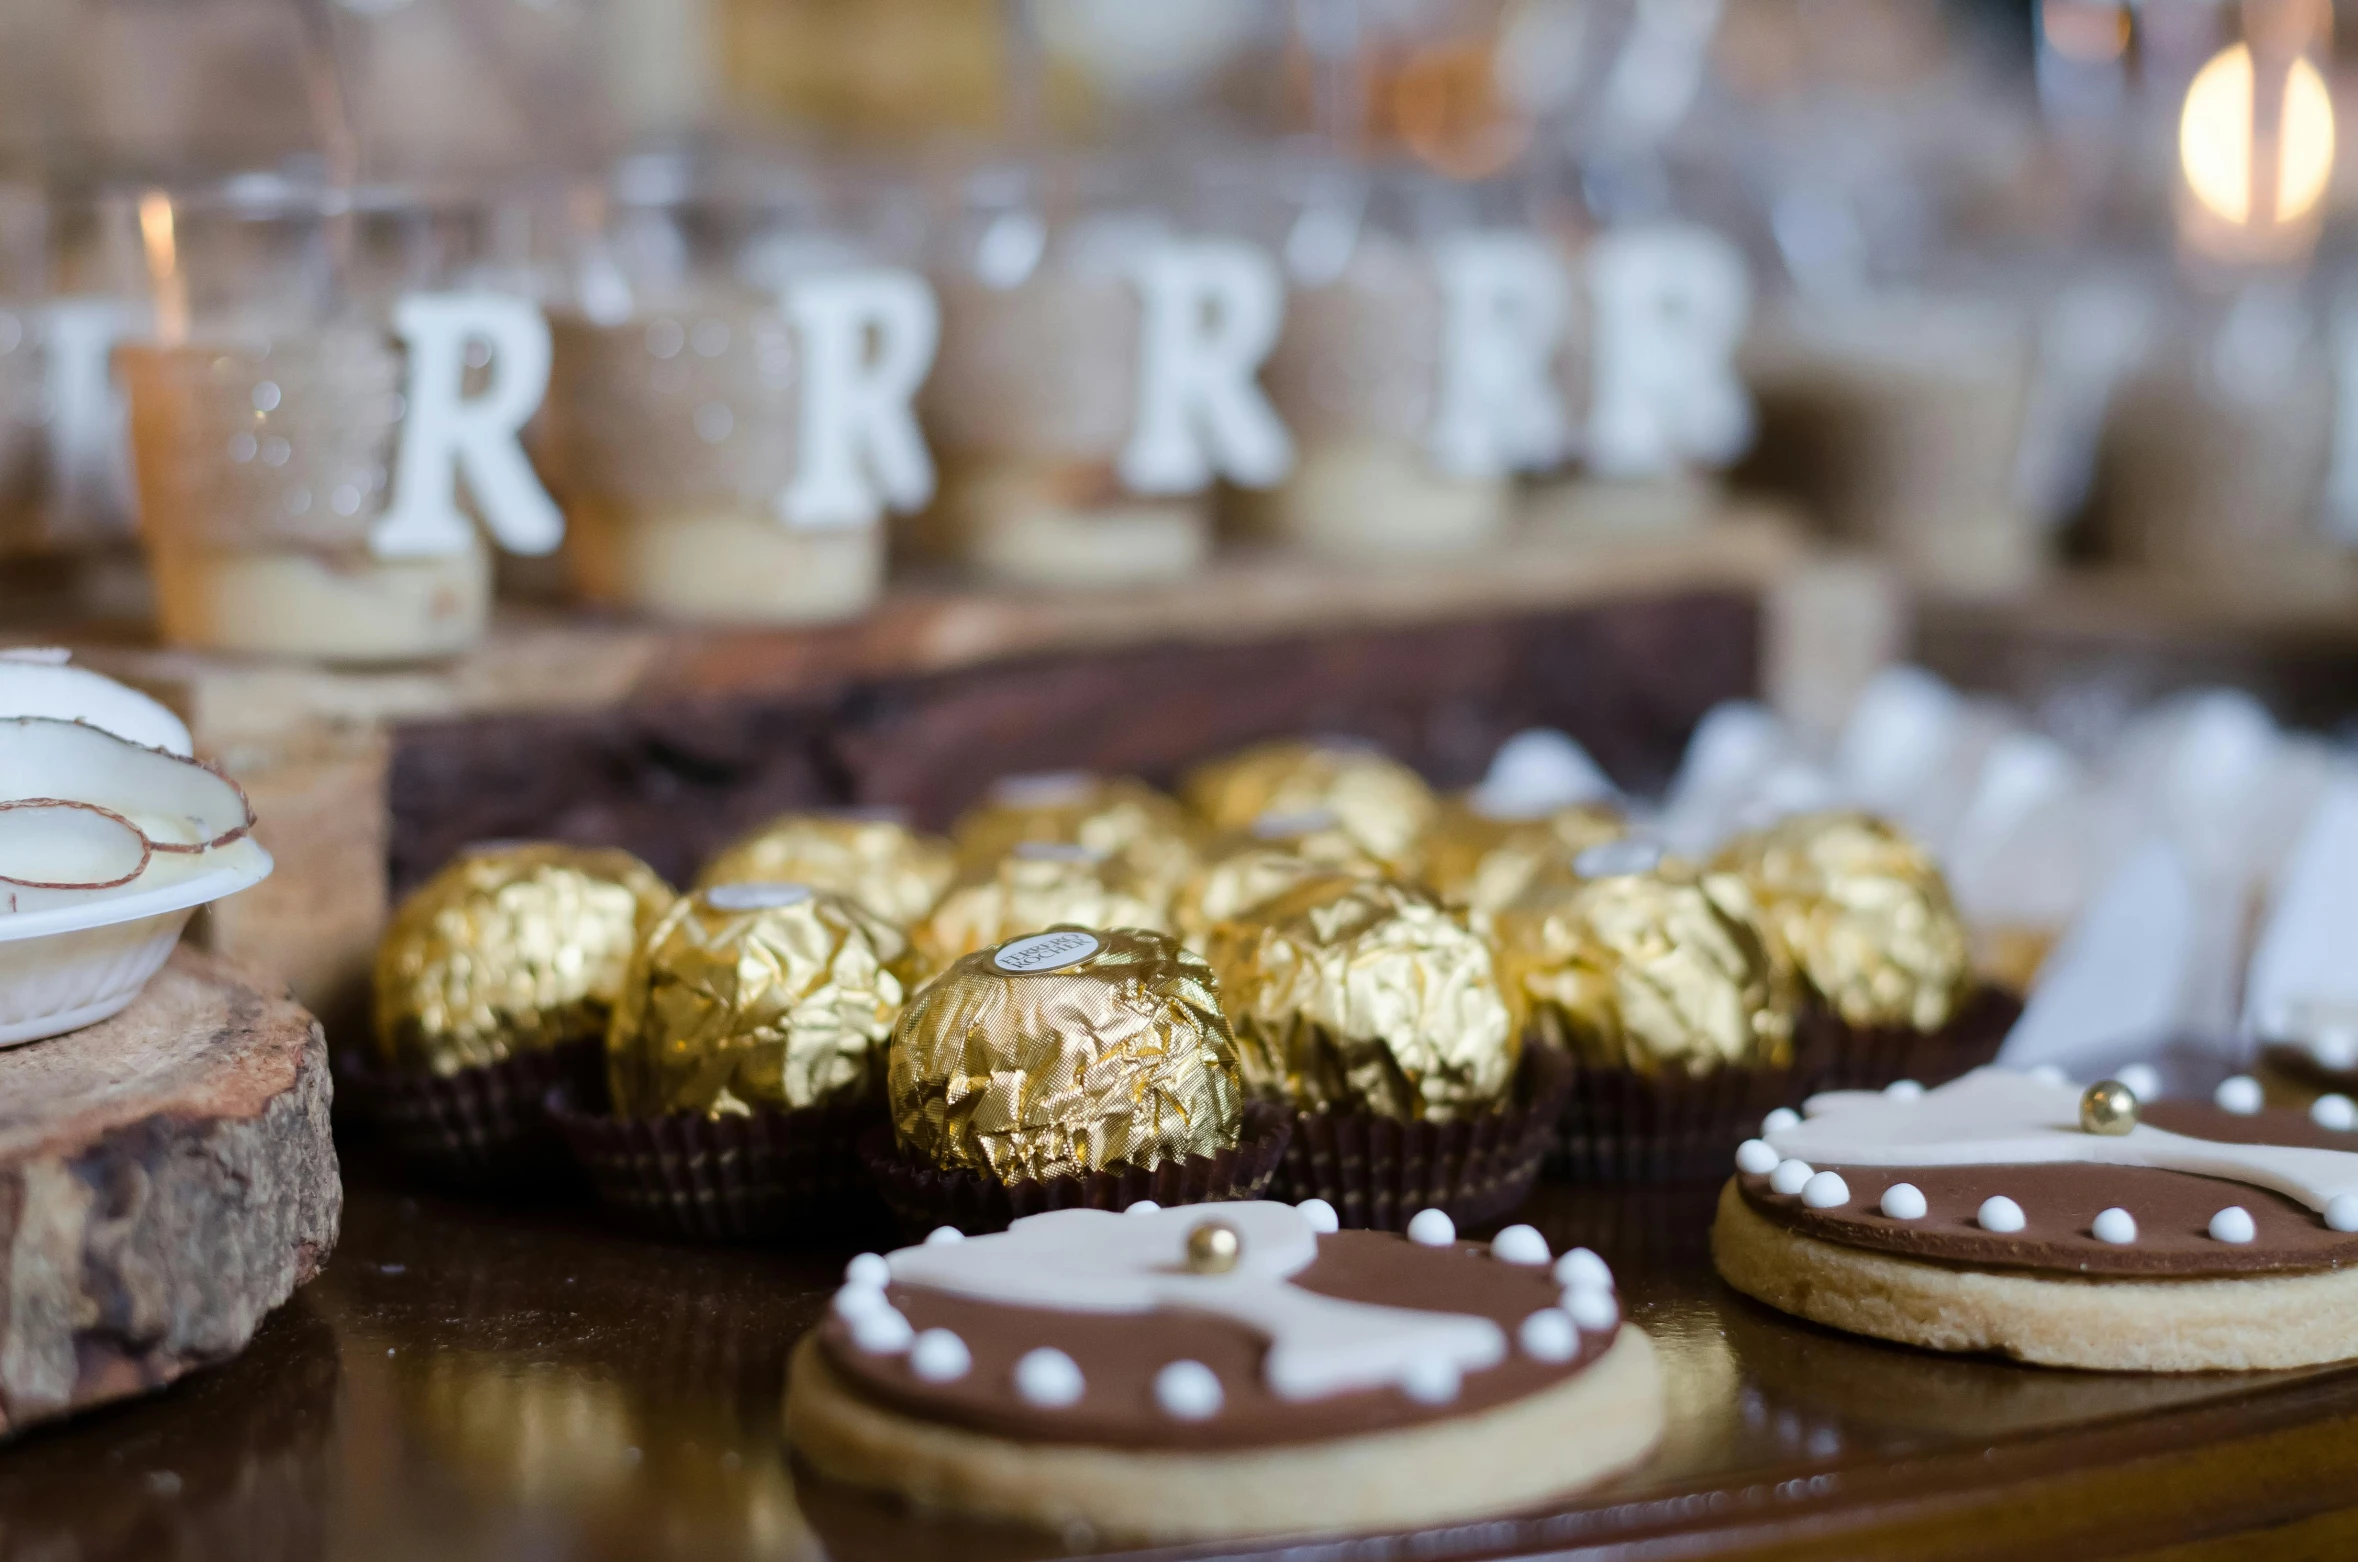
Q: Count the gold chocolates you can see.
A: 12